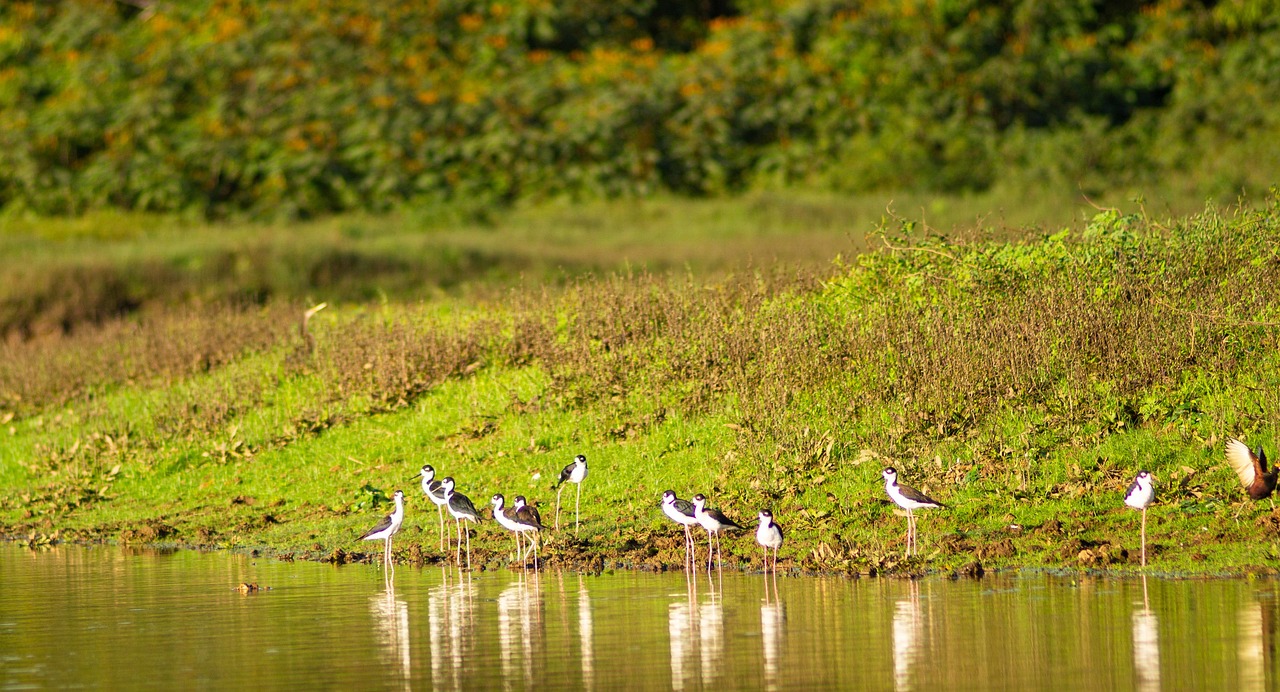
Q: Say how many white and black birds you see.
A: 11